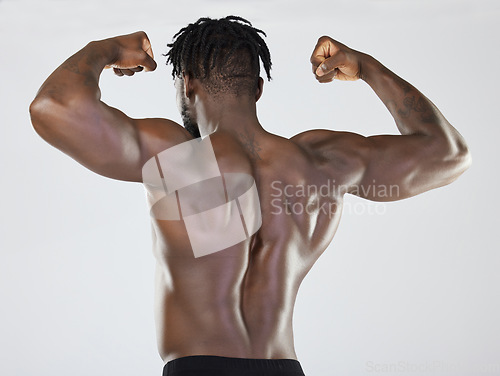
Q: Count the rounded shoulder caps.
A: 2